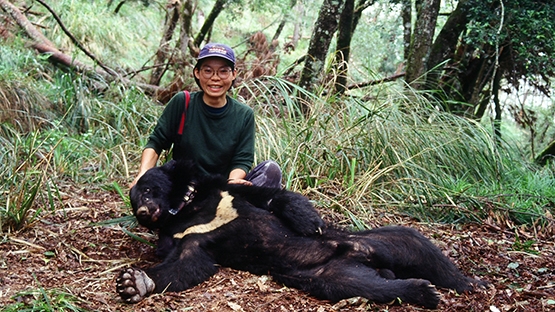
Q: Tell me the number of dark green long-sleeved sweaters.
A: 1